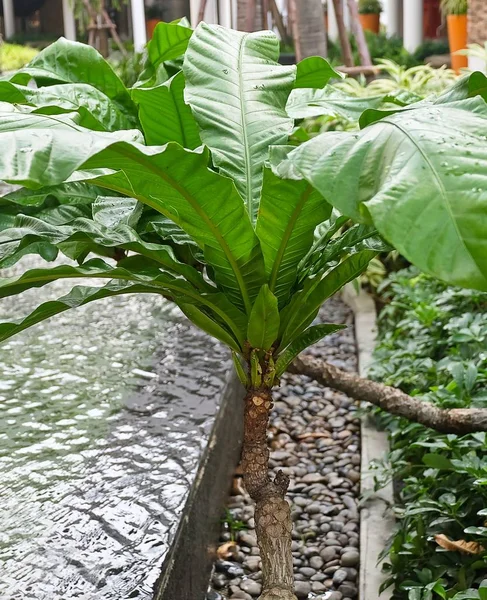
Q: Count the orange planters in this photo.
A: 3